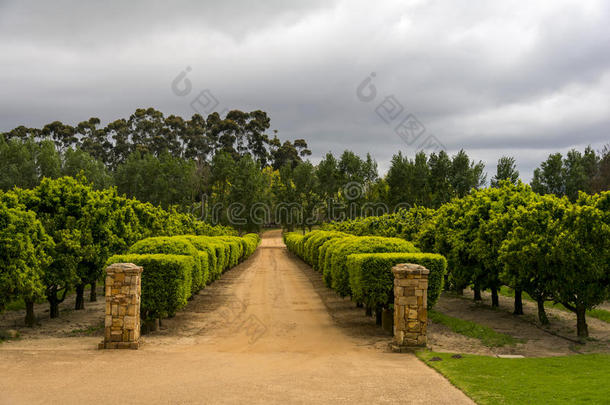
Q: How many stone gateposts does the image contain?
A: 2